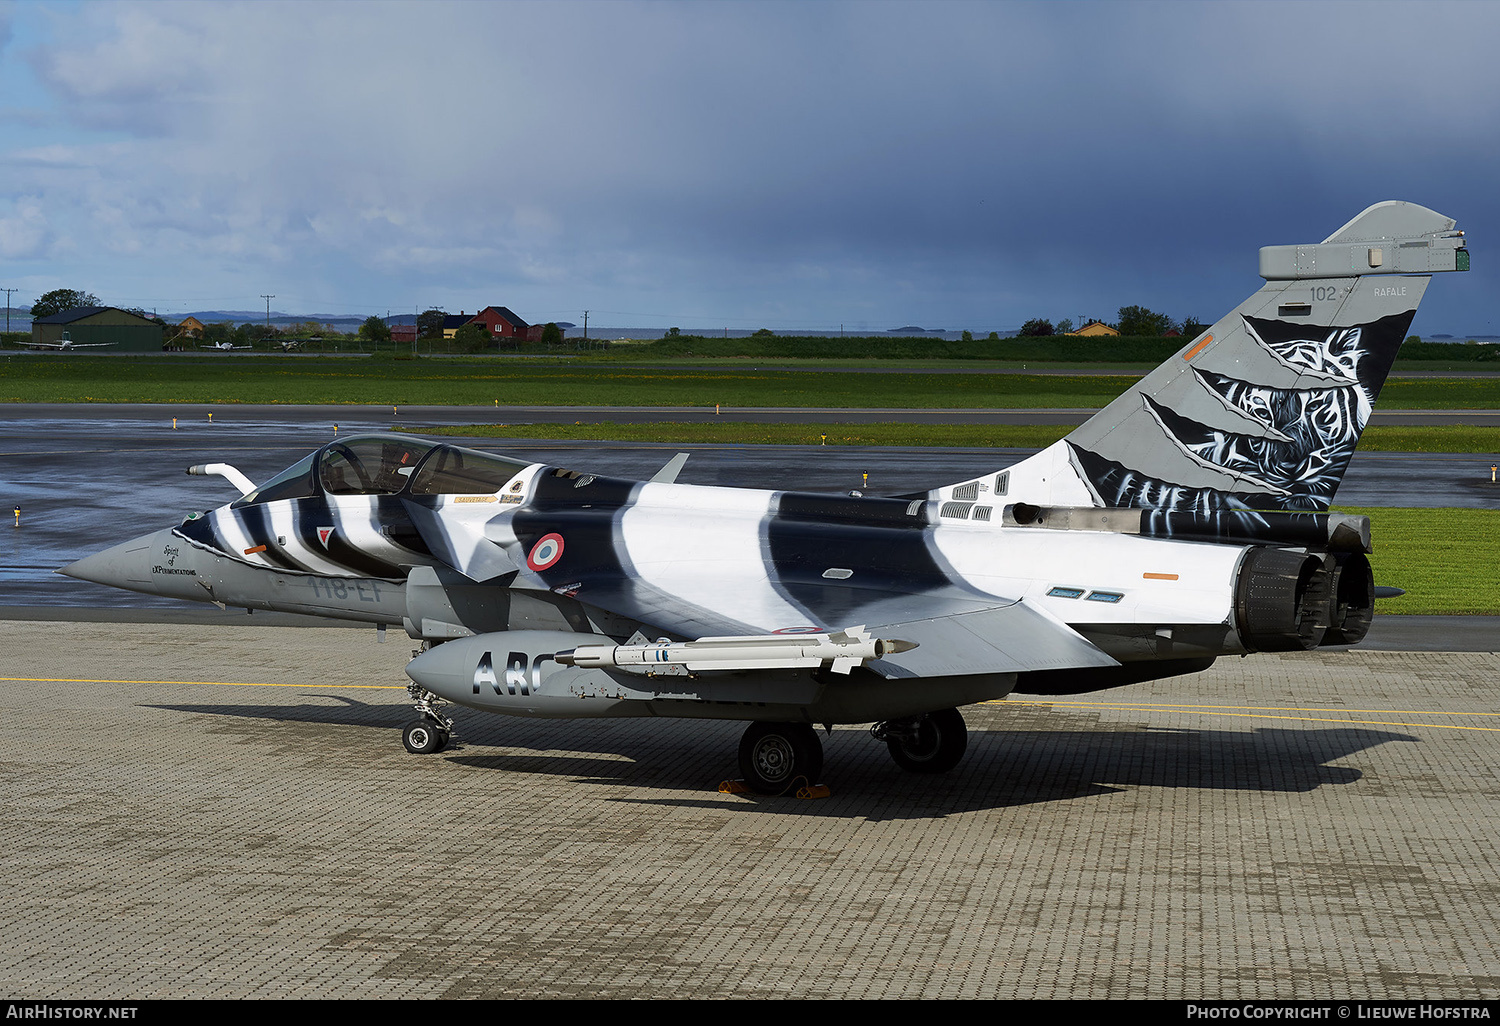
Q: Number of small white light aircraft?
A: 2